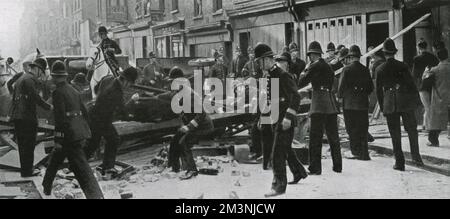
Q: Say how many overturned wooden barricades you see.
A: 1